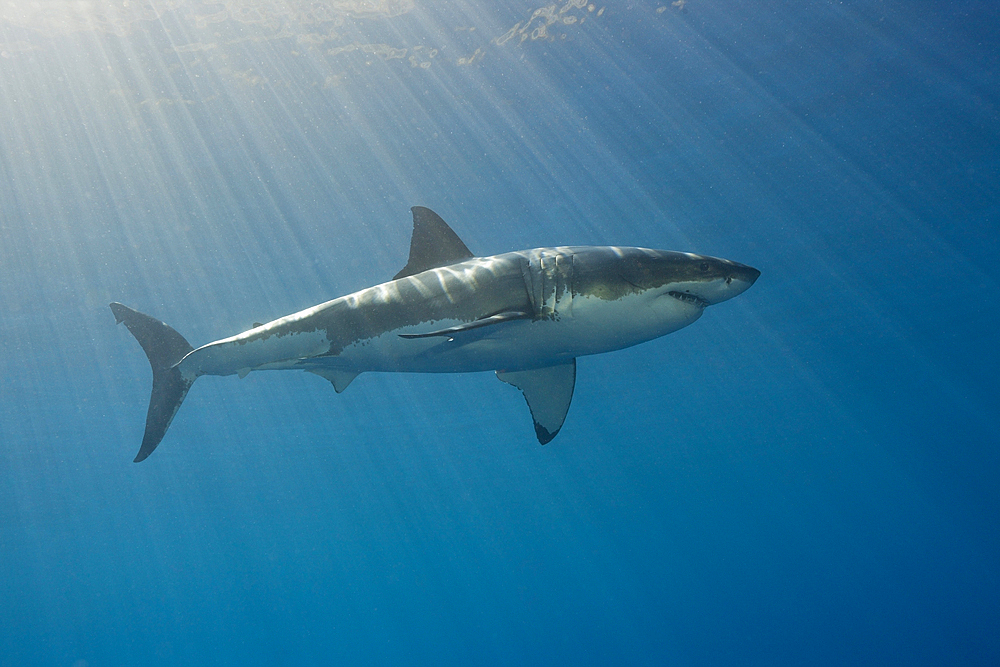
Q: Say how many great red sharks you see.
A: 0